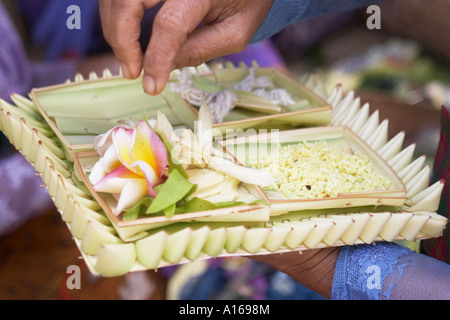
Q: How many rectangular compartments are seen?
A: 4